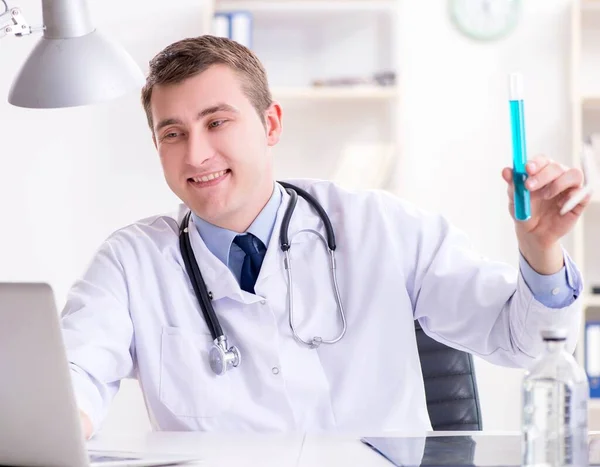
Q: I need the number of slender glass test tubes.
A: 1